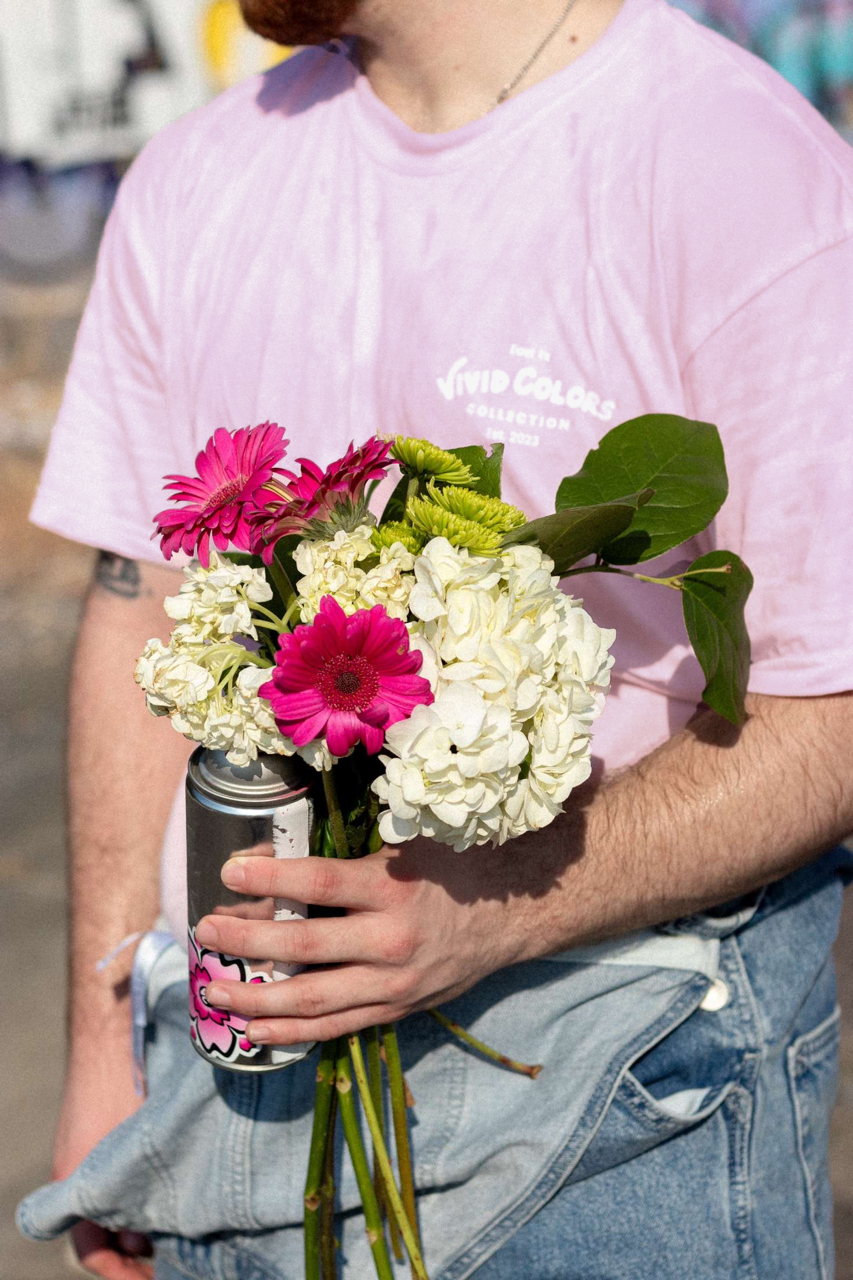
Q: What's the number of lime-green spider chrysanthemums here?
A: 4